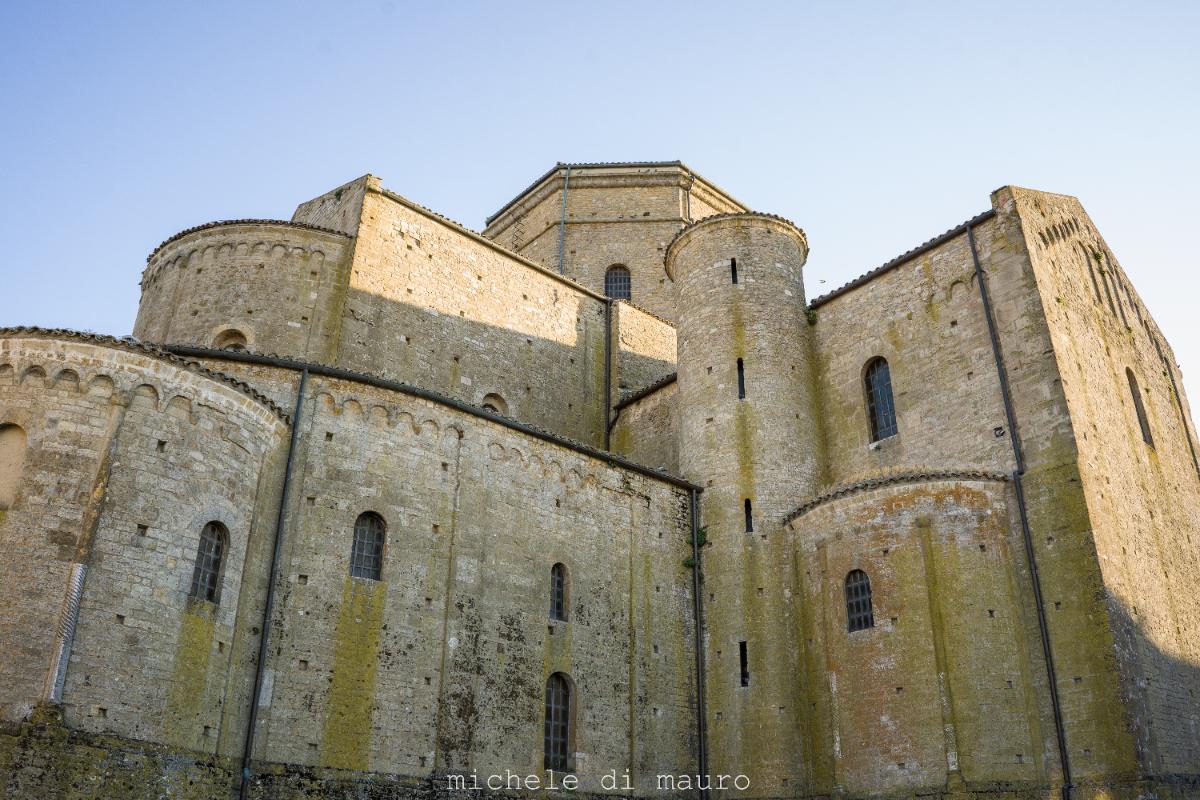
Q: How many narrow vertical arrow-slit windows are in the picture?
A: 4